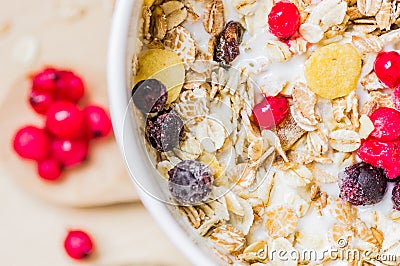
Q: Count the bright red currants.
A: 14